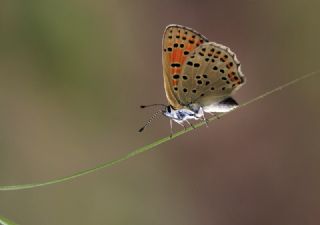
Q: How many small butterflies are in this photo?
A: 1